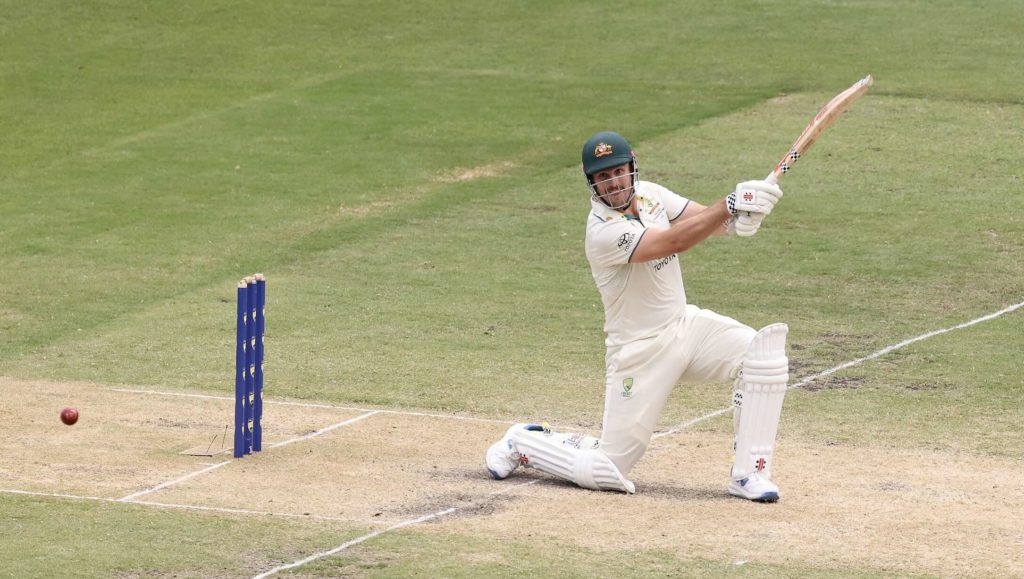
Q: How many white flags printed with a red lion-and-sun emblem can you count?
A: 0